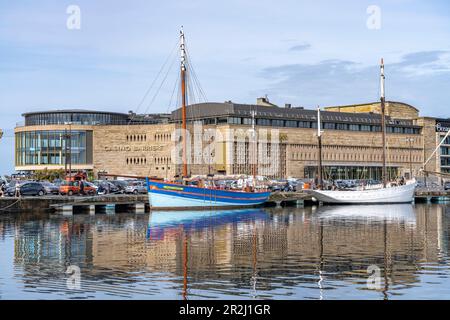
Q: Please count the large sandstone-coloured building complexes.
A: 1